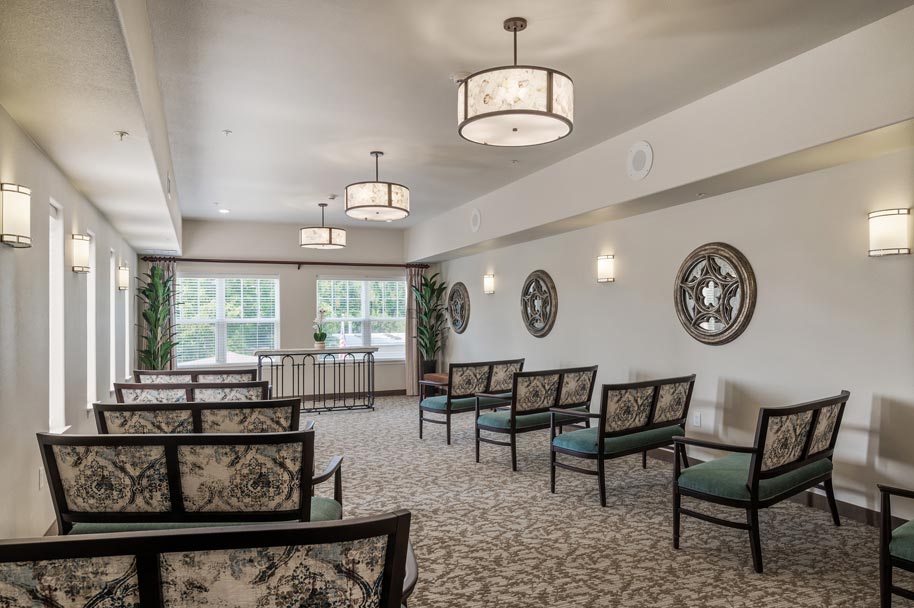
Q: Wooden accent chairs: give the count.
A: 10